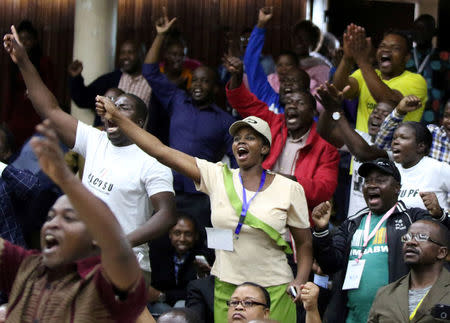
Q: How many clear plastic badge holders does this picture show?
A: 2